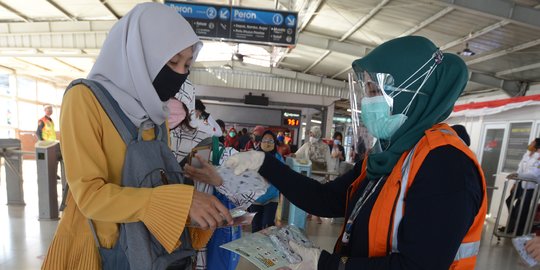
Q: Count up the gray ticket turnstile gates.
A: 2